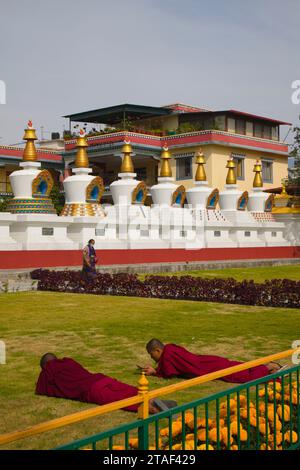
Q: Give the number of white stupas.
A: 7